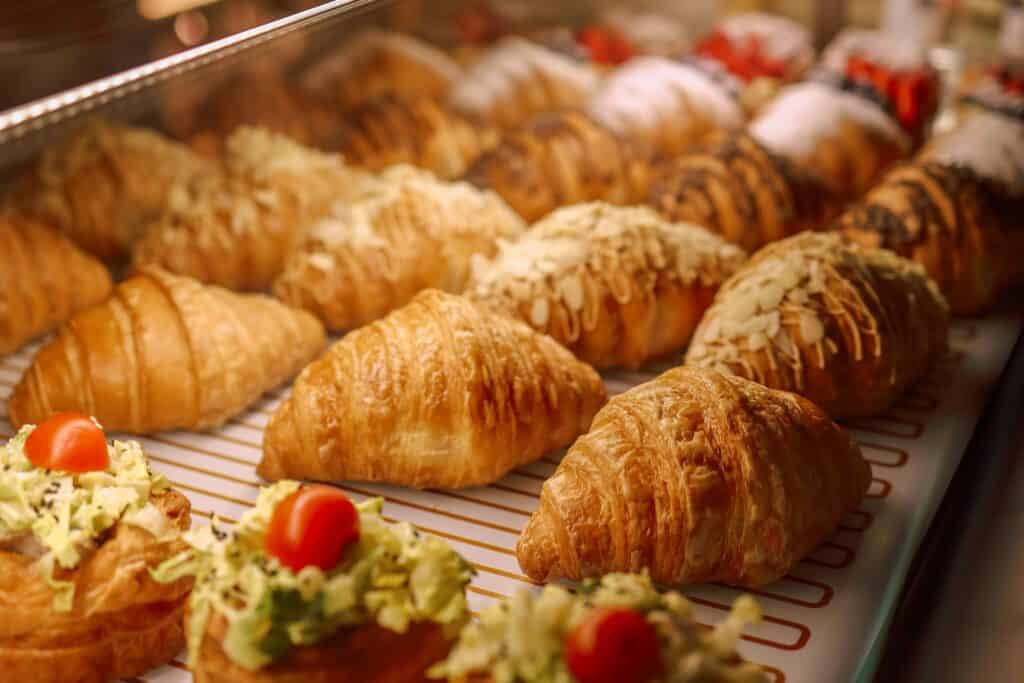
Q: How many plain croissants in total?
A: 4